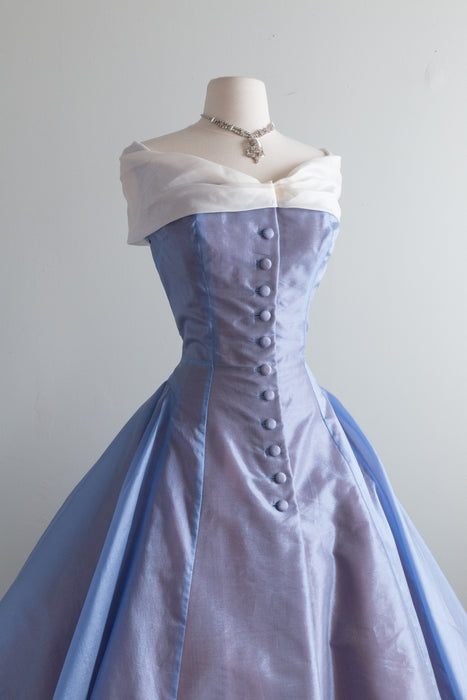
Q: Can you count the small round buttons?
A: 11